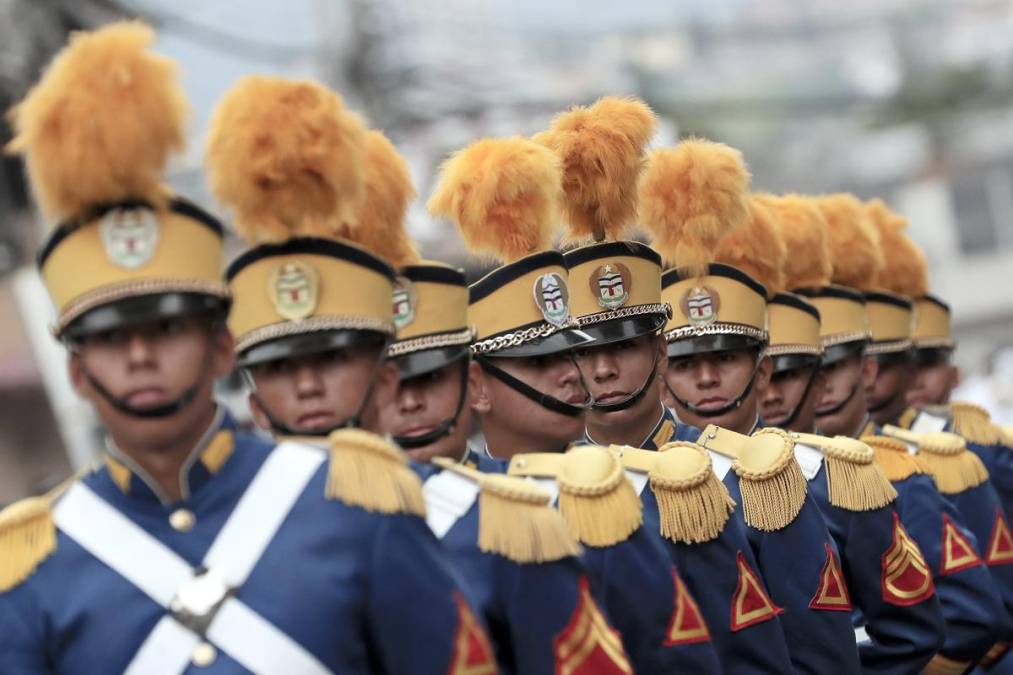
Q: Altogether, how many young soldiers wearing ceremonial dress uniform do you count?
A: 10